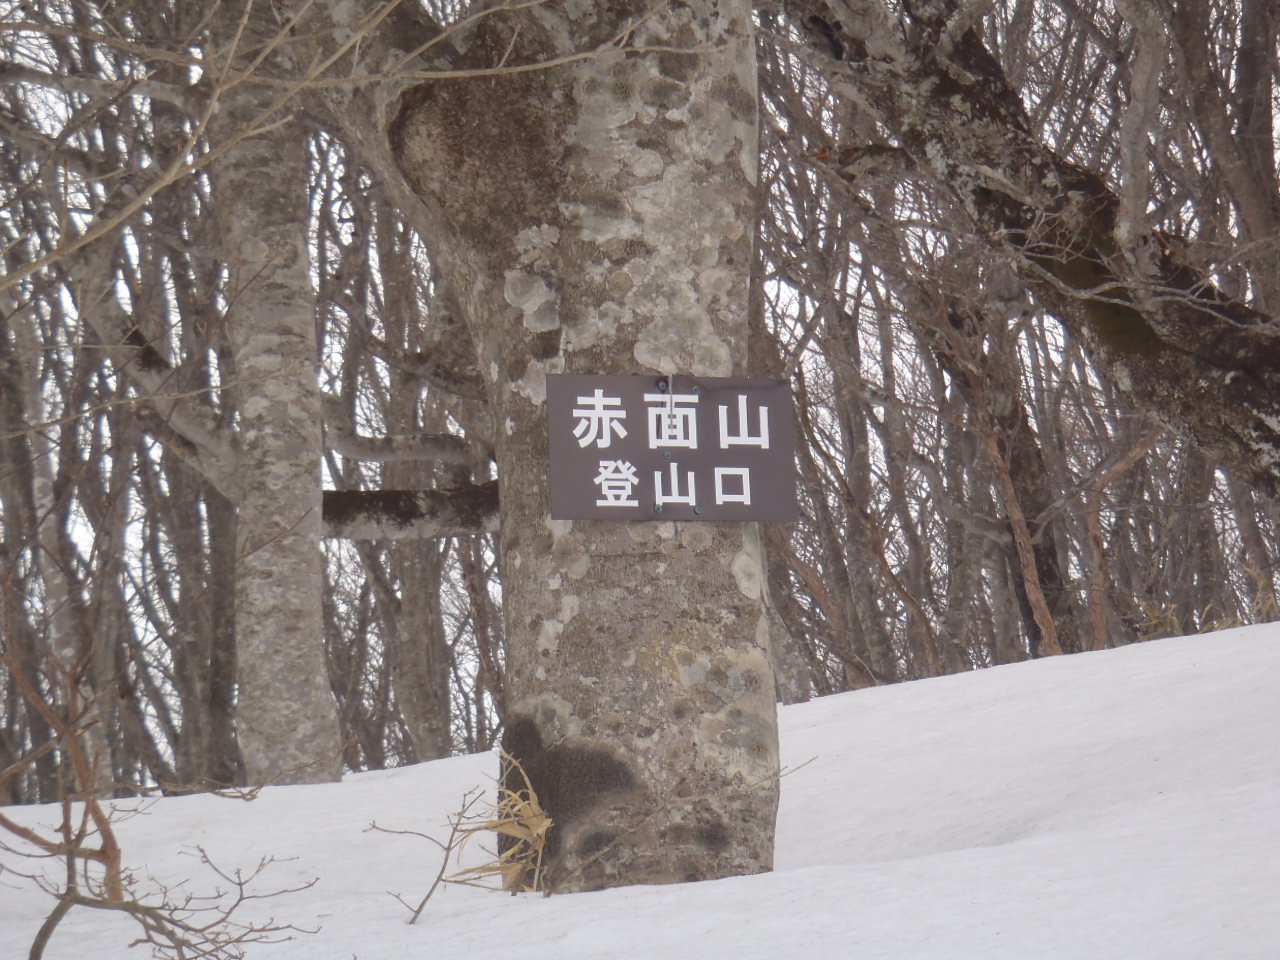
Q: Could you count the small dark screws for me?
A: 5